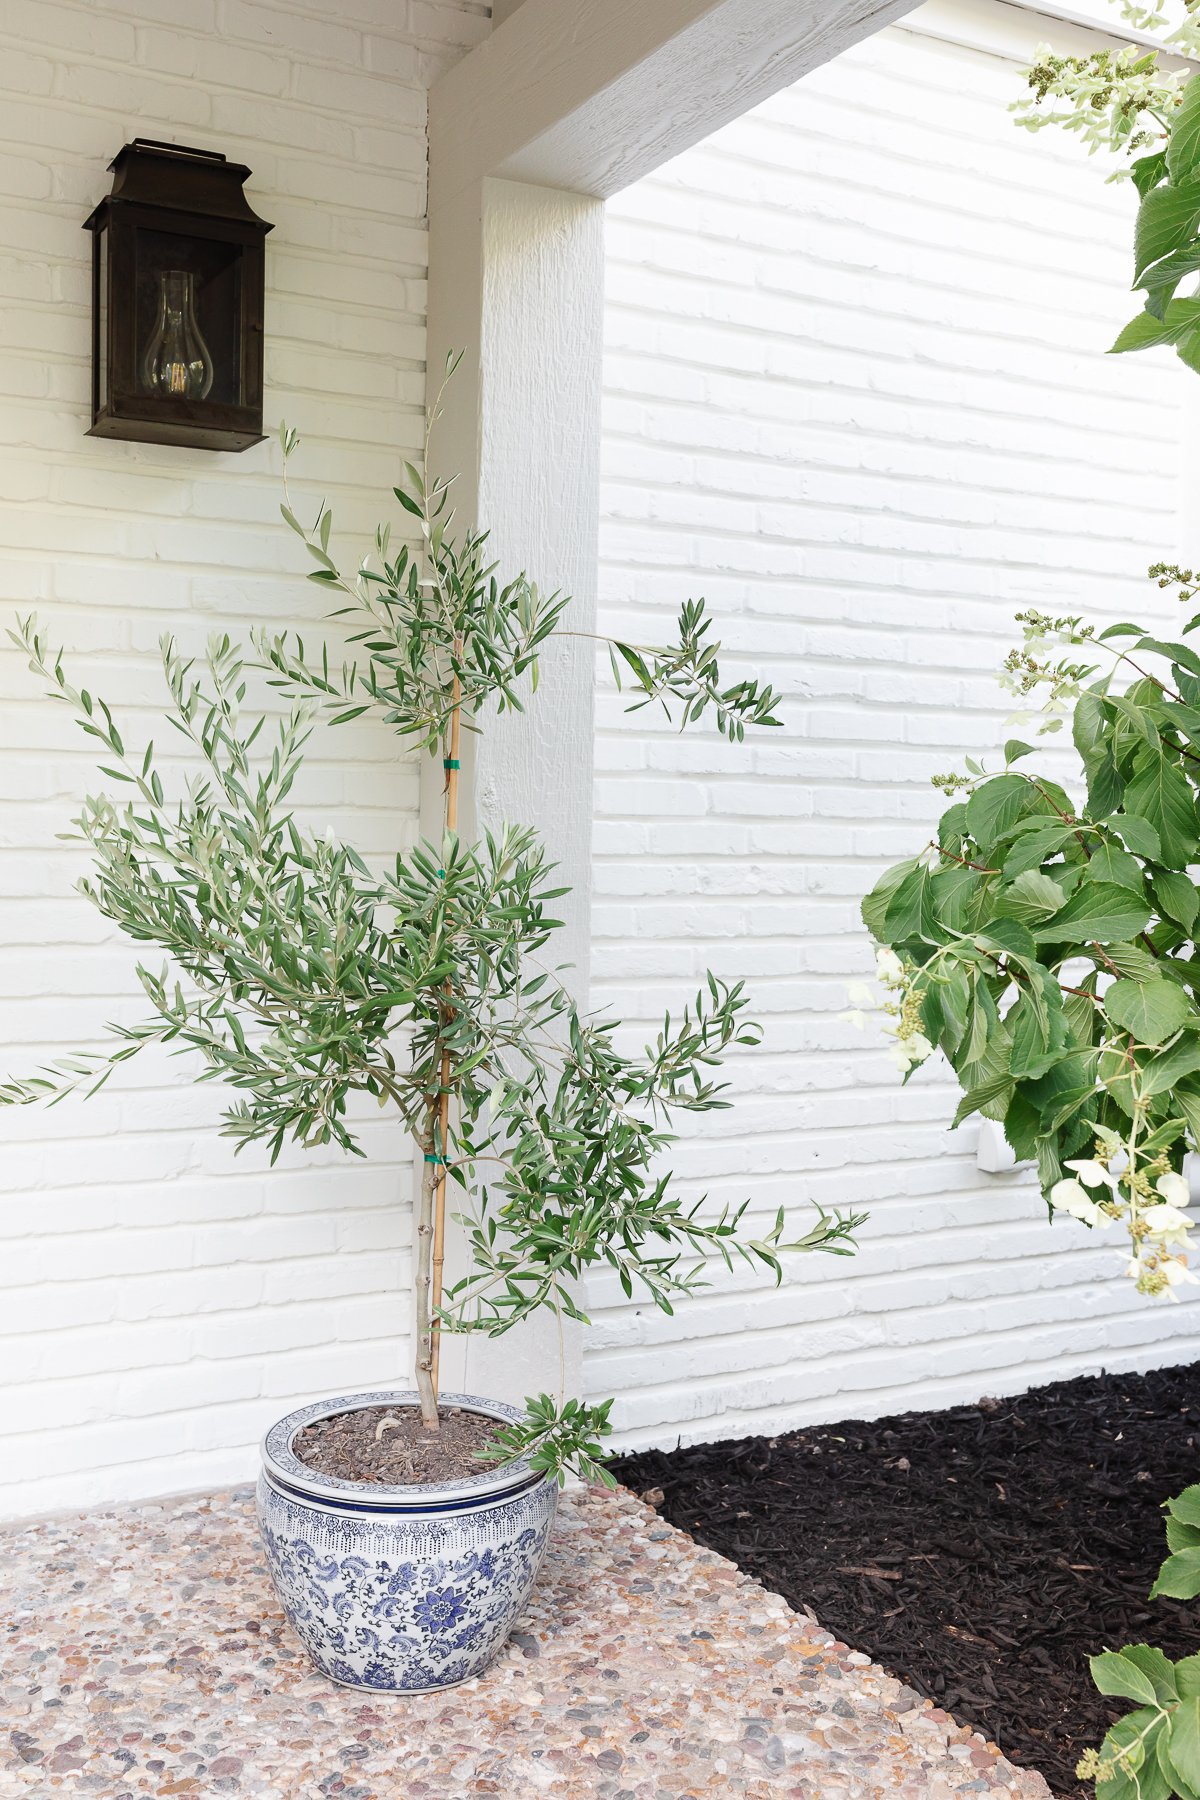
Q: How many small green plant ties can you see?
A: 3